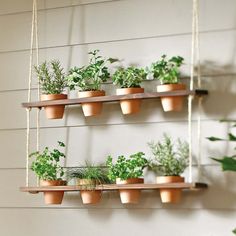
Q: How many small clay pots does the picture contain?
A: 8